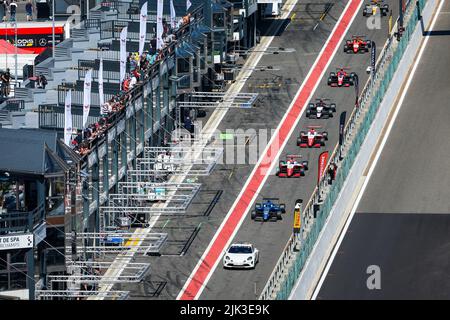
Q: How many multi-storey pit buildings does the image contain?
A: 1